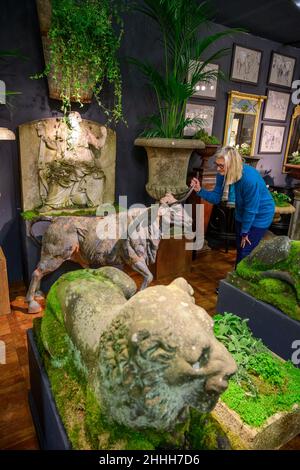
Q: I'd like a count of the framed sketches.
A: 6